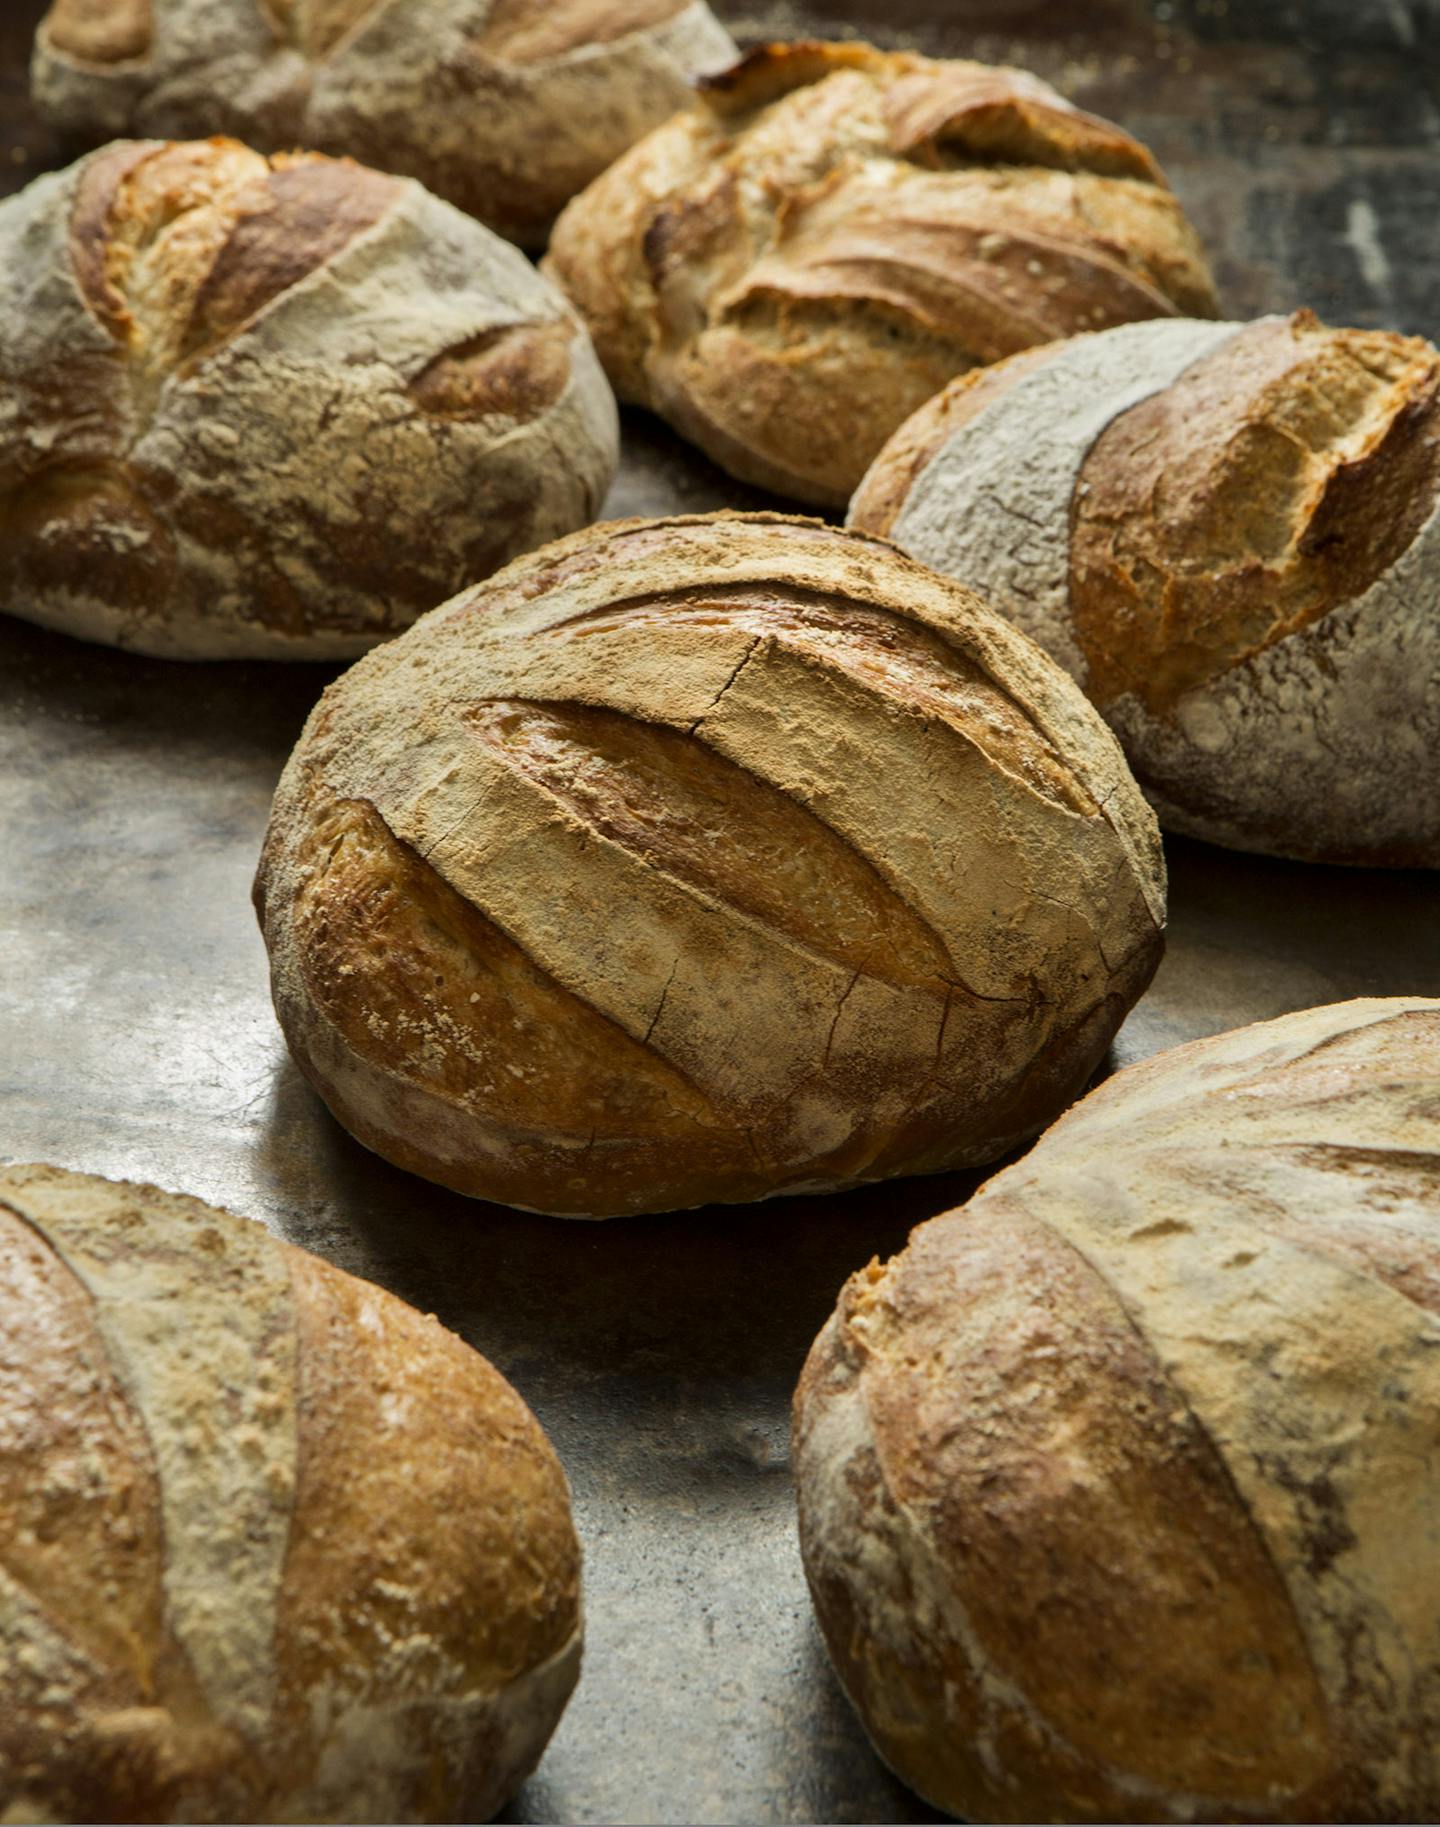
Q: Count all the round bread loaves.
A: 7